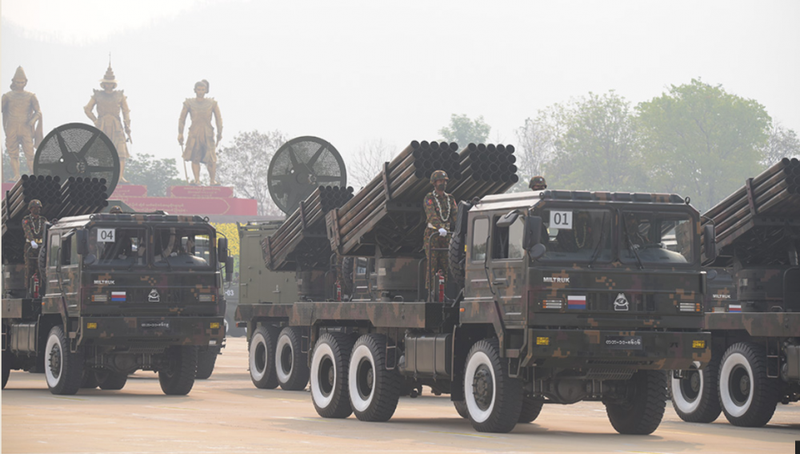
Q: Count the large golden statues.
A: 3